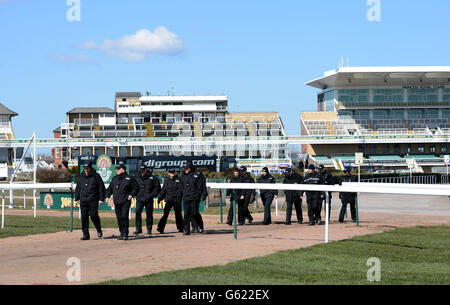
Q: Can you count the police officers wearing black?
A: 13